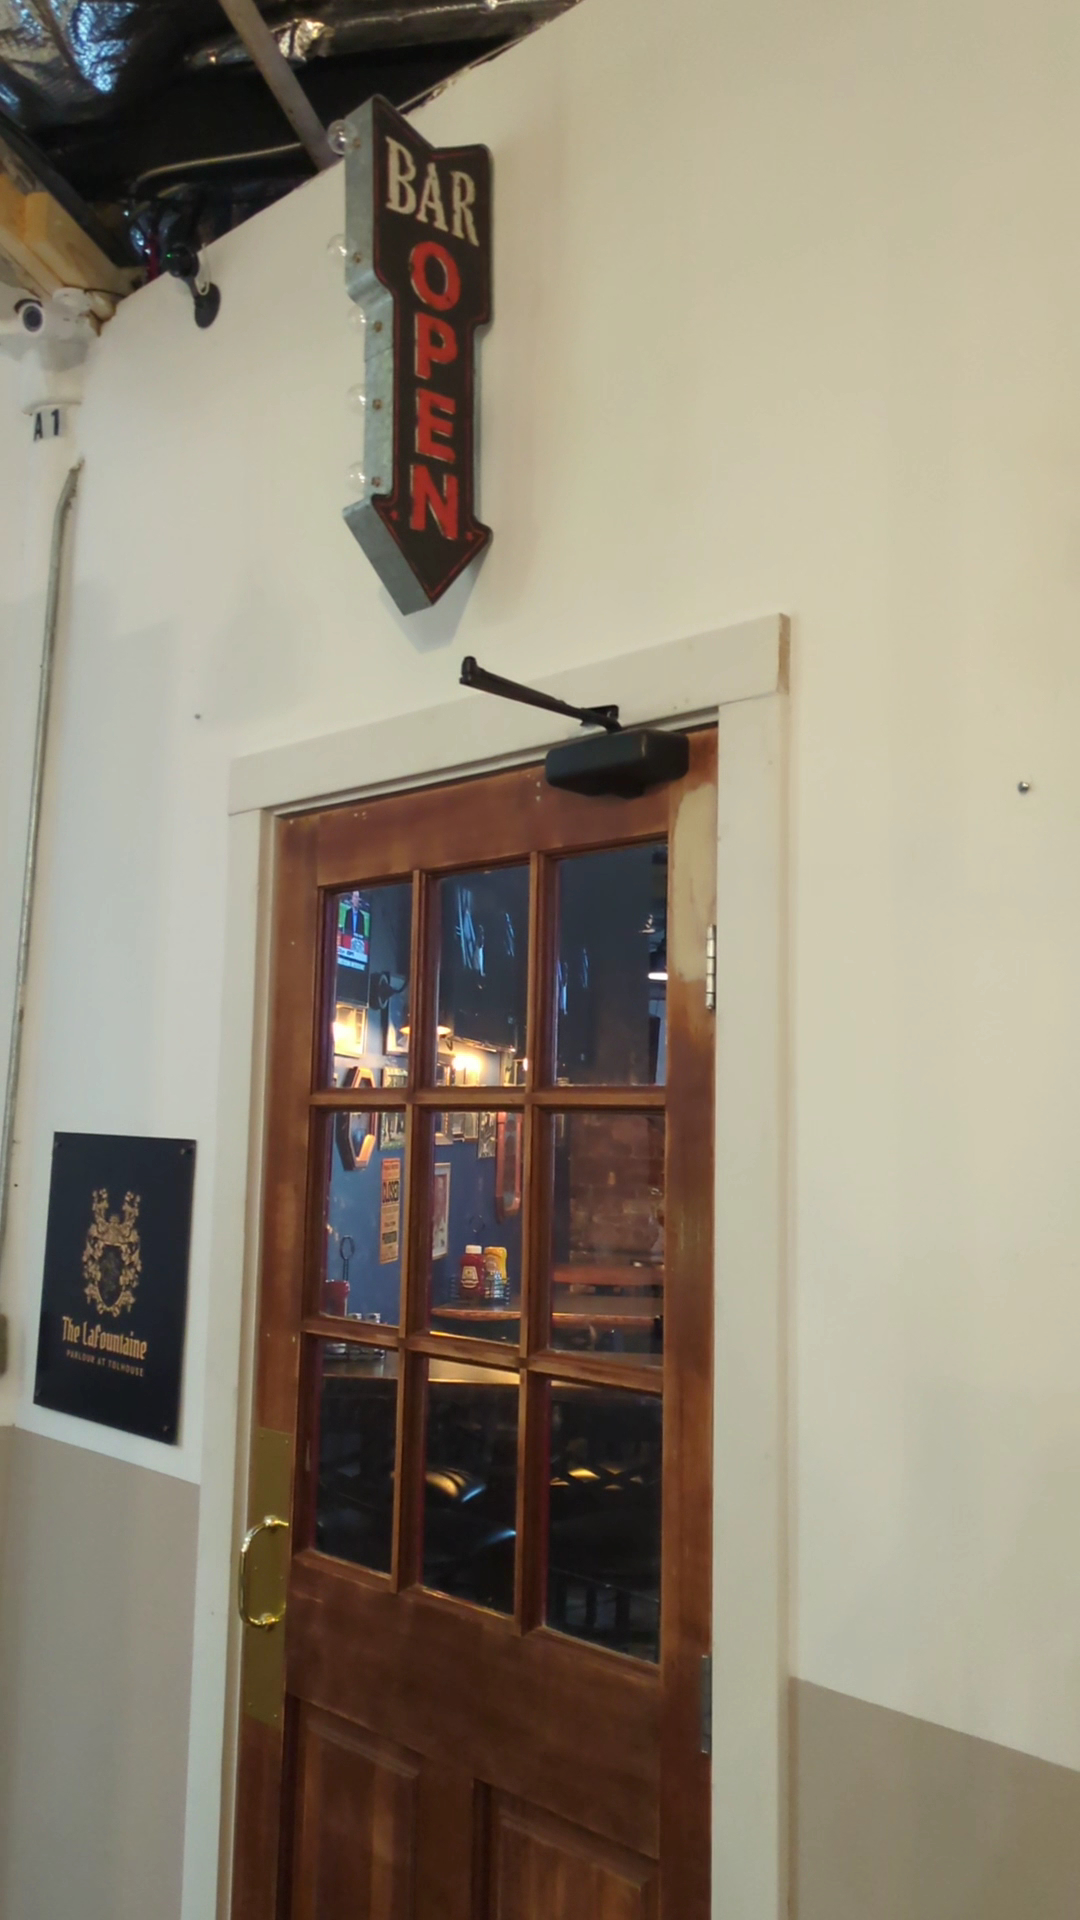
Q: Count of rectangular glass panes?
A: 9